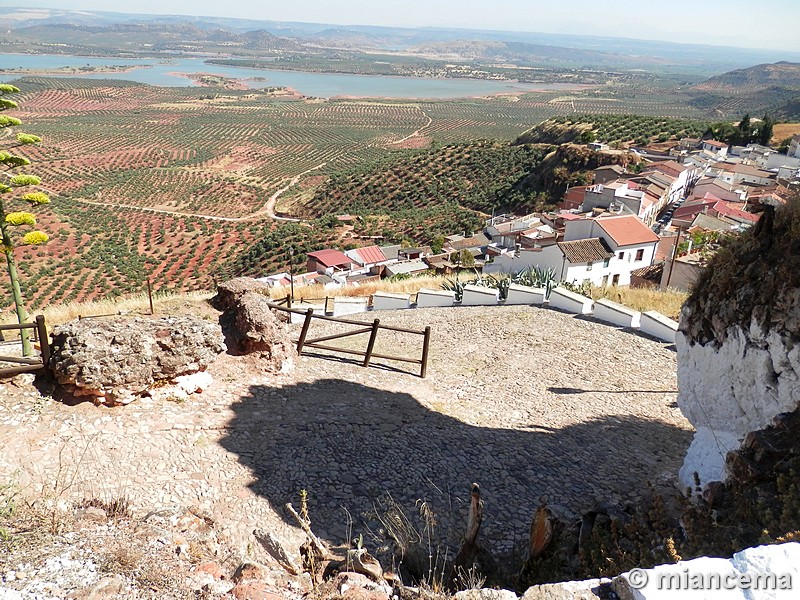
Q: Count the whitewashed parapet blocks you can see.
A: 9